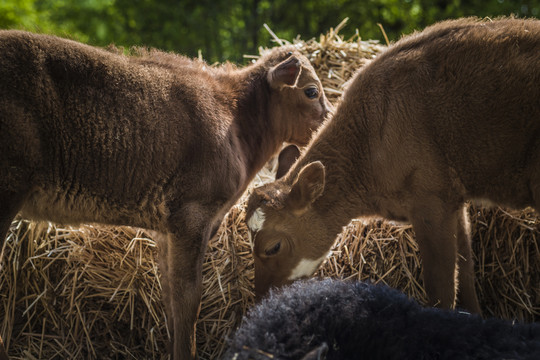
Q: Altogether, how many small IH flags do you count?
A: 0